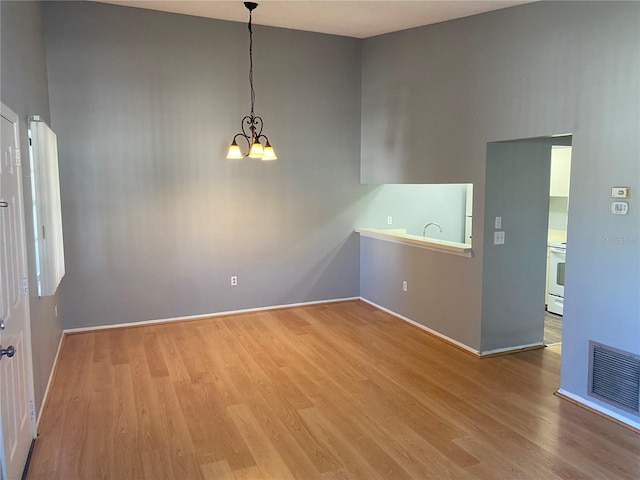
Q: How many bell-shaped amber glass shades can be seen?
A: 3